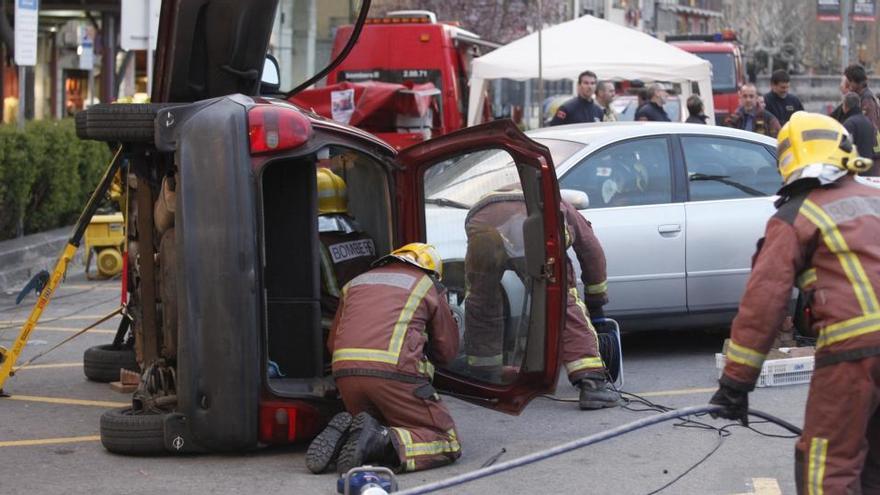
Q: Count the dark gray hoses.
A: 1